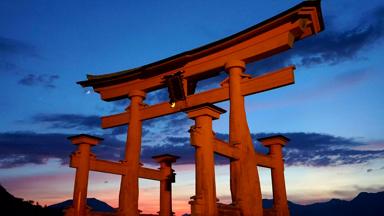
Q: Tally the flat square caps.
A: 4